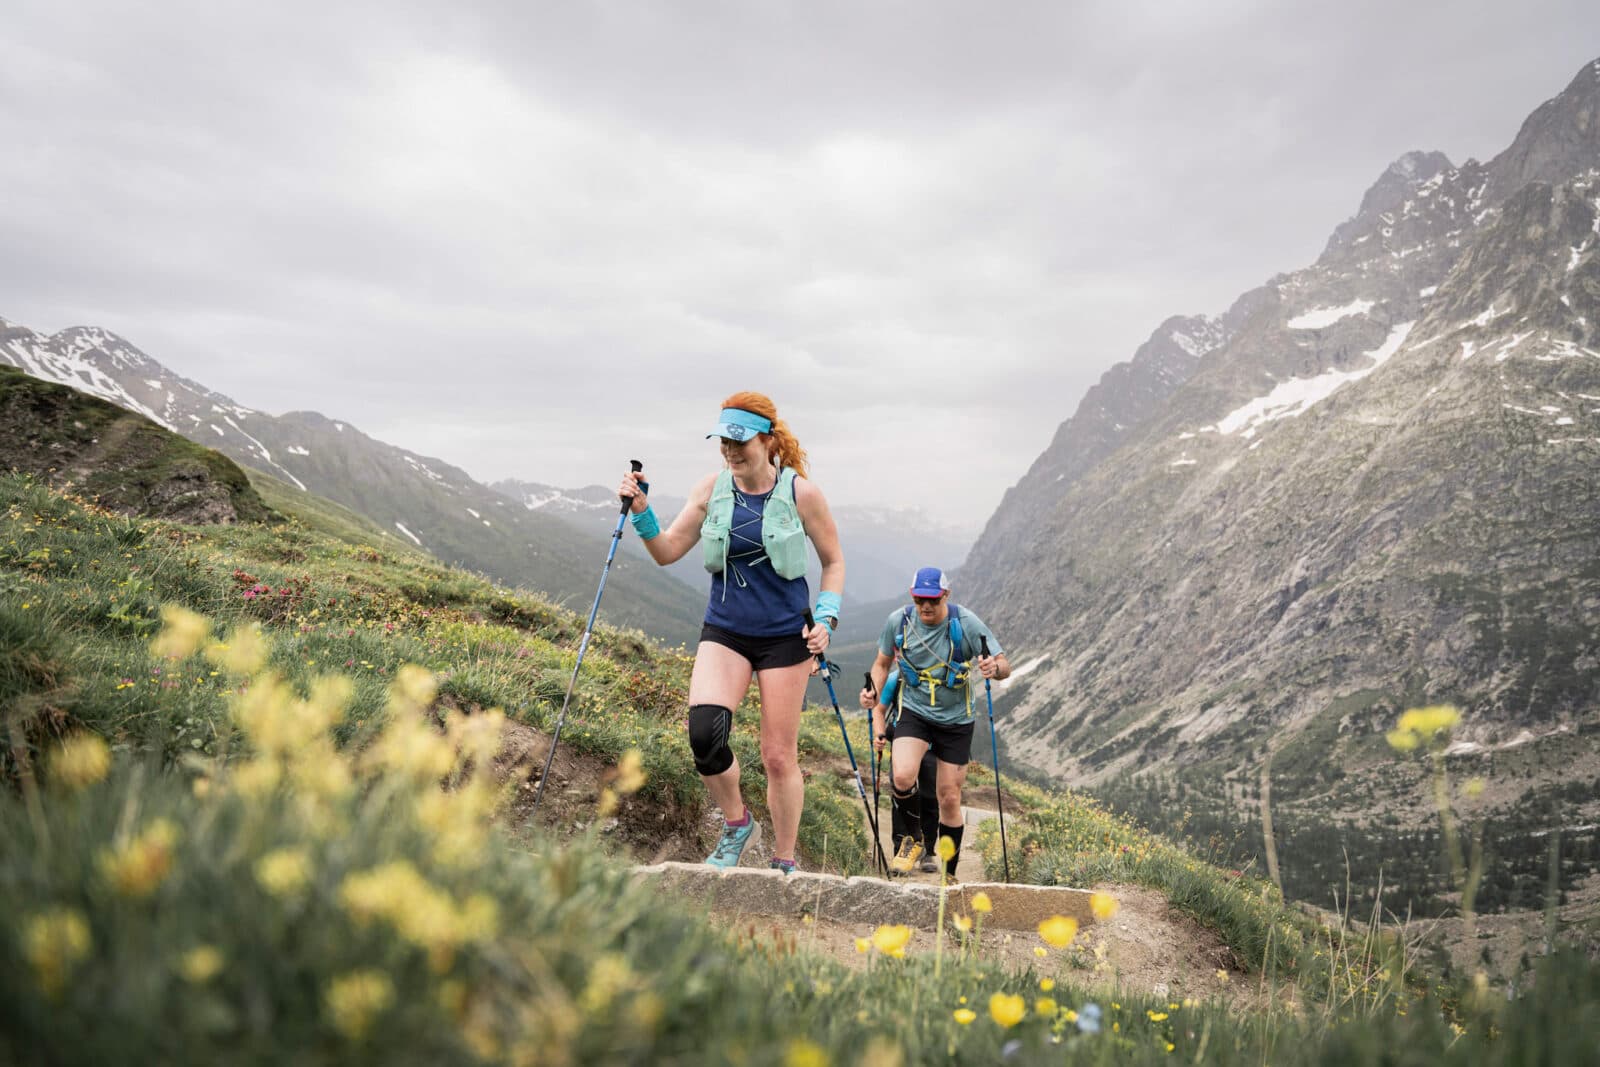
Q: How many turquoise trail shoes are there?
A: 2